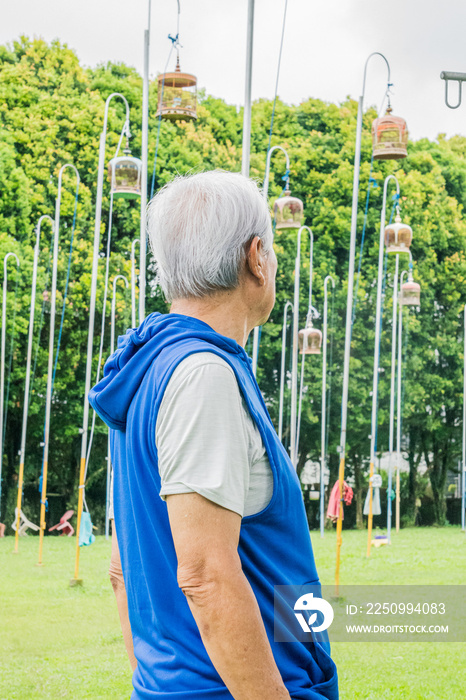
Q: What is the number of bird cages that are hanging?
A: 7